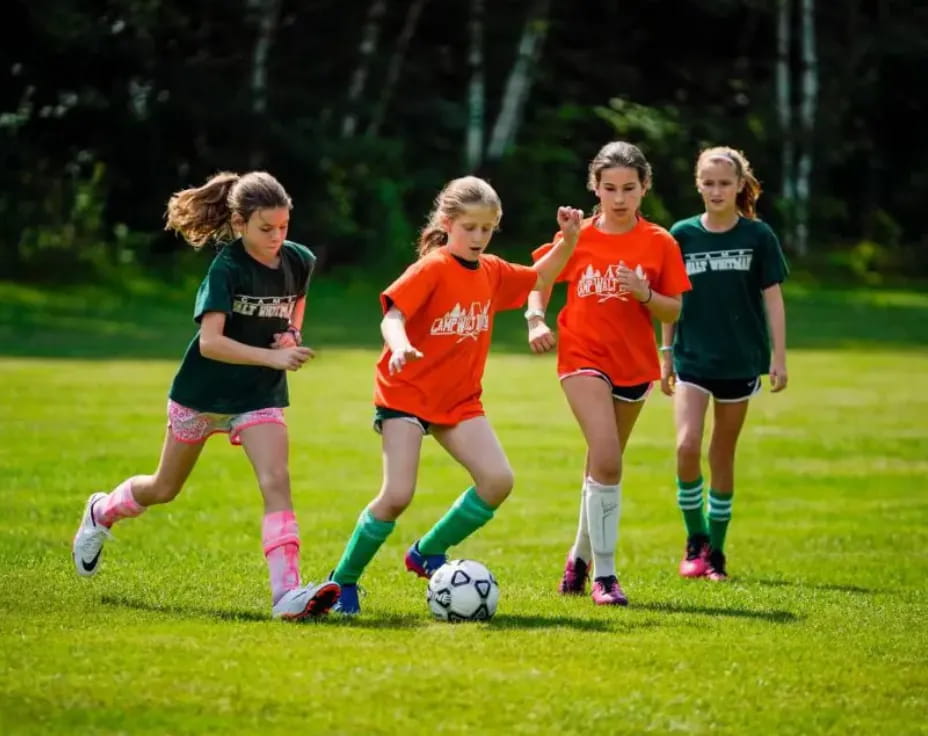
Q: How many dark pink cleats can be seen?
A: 4